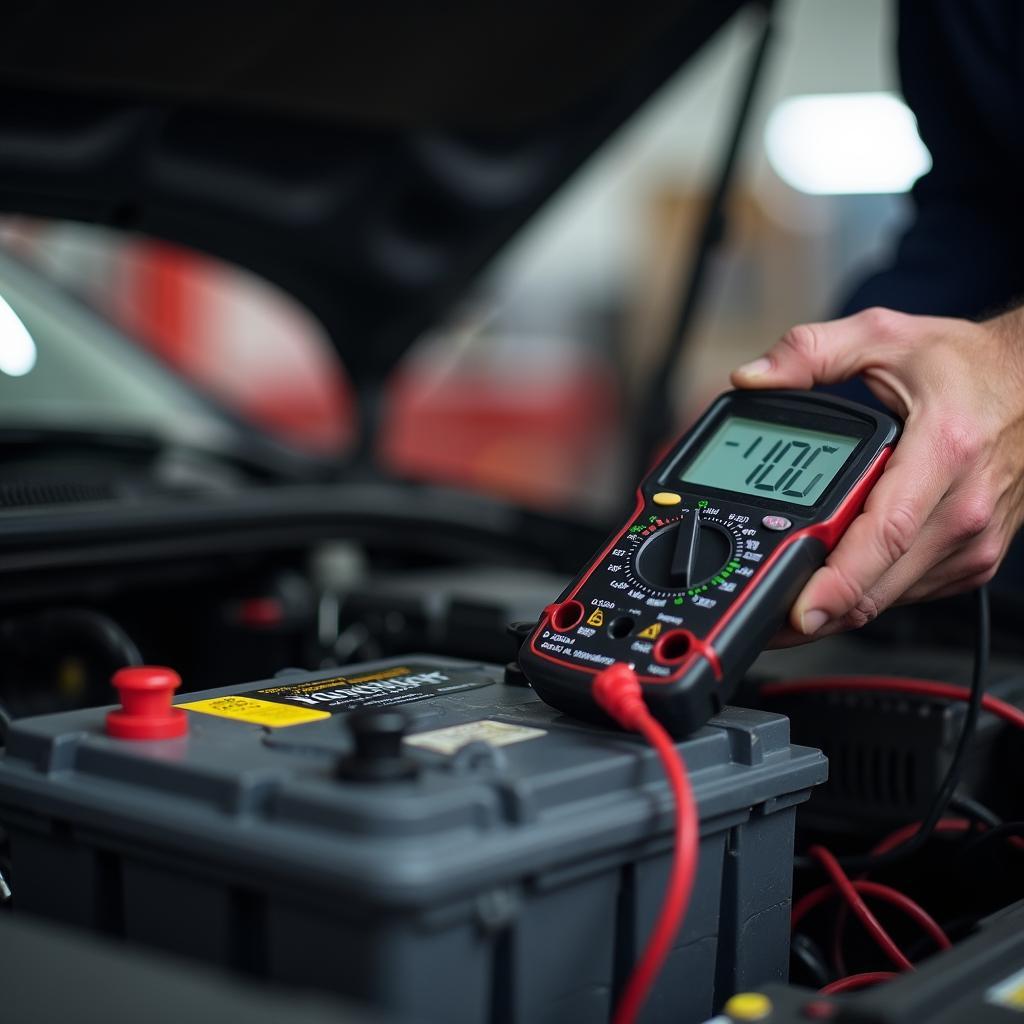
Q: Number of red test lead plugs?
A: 1